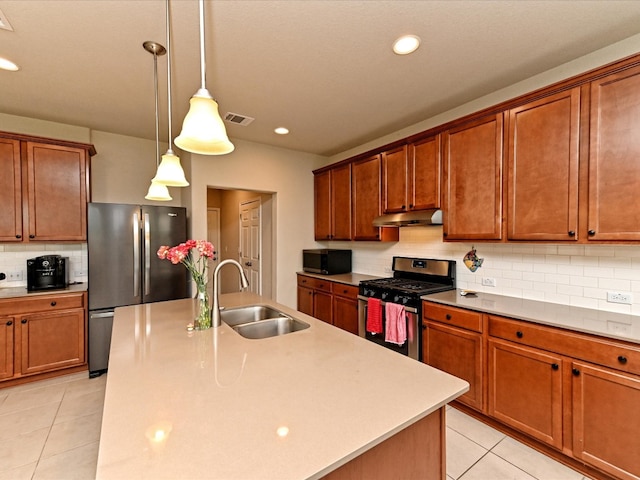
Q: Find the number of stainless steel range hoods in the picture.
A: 1